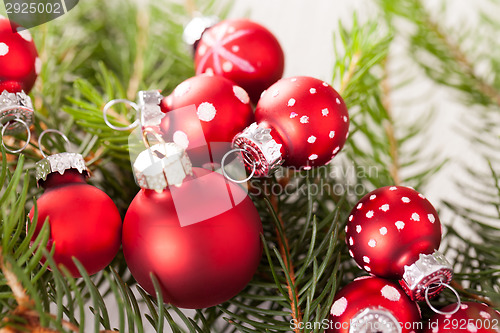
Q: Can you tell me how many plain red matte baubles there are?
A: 2